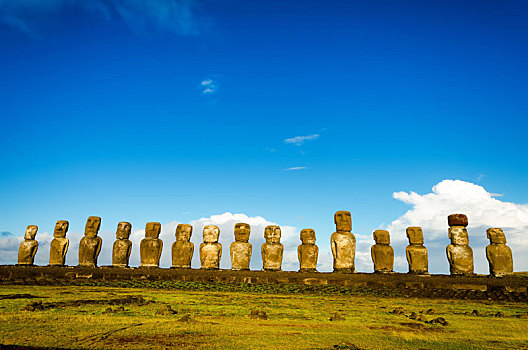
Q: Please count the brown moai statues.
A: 15